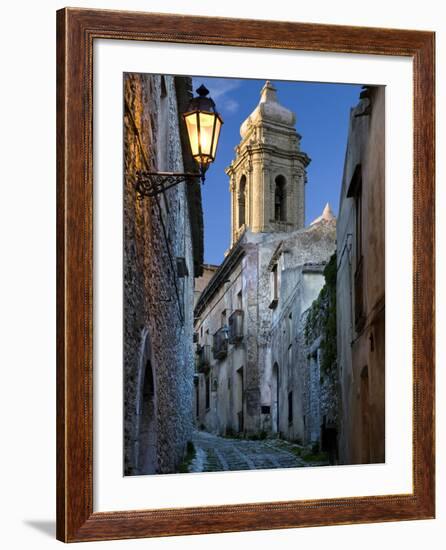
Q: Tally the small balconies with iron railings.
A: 3